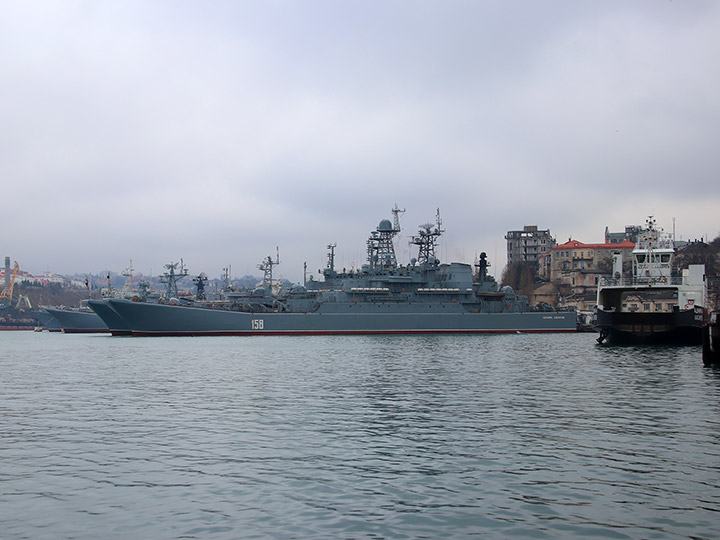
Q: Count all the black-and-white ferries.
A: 1